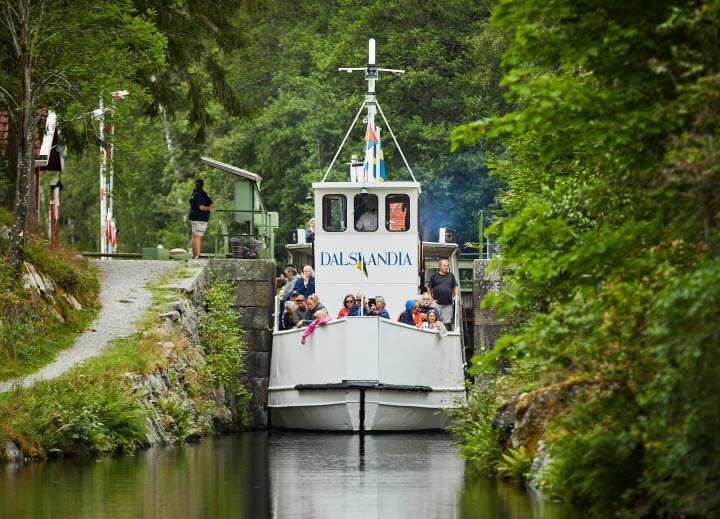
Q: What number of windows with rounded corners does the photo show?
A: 3